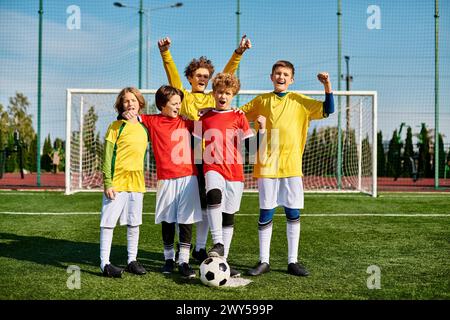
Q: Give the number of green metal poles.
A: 5